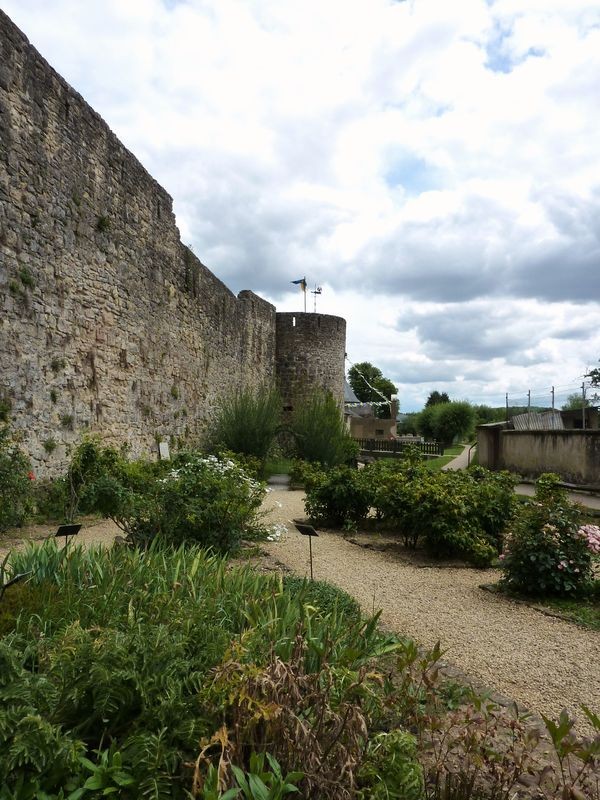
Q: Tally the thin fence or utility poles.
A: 4